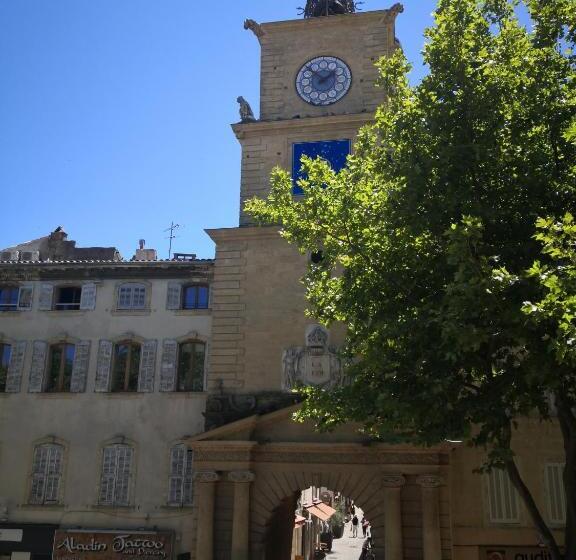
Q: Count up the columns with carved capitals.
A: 4